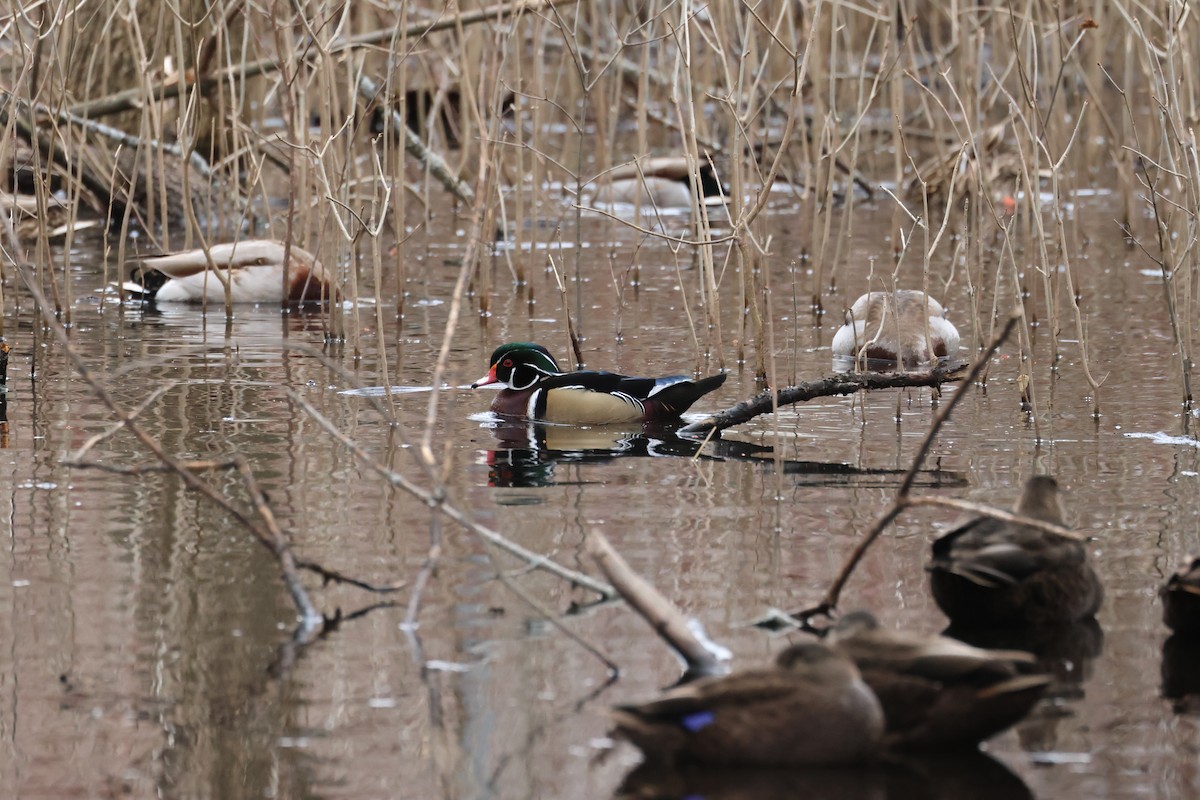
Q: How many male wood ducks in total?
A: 1